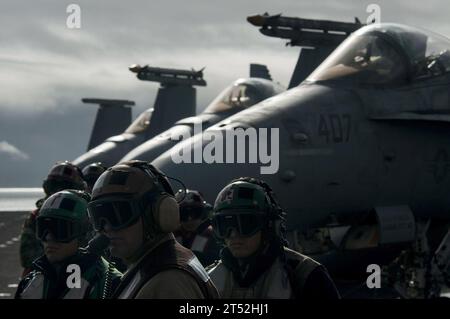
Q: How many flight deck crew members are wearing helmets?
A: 6